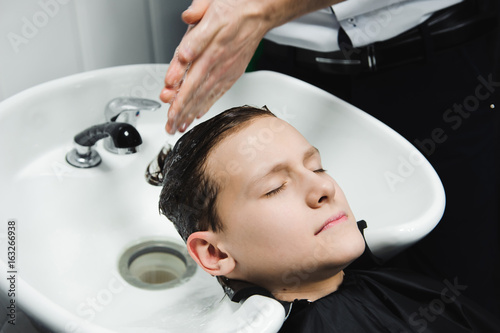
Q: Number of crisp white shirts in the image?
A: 1